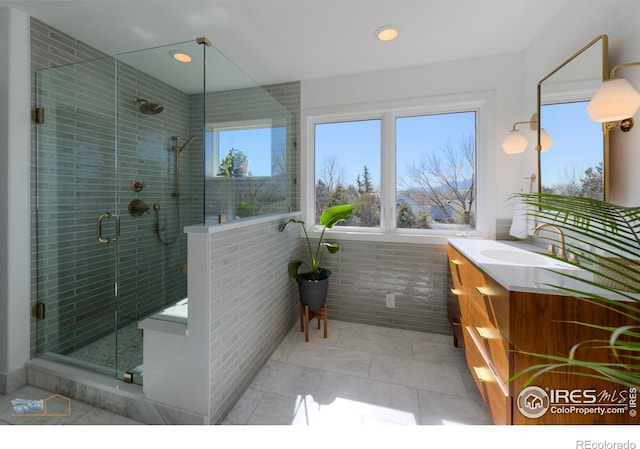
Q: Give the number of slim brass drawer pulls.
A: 6